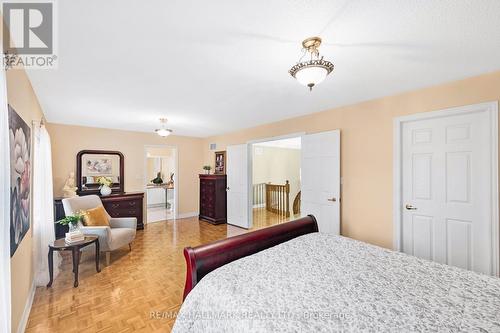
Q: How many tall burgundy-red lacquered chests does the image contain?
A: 1